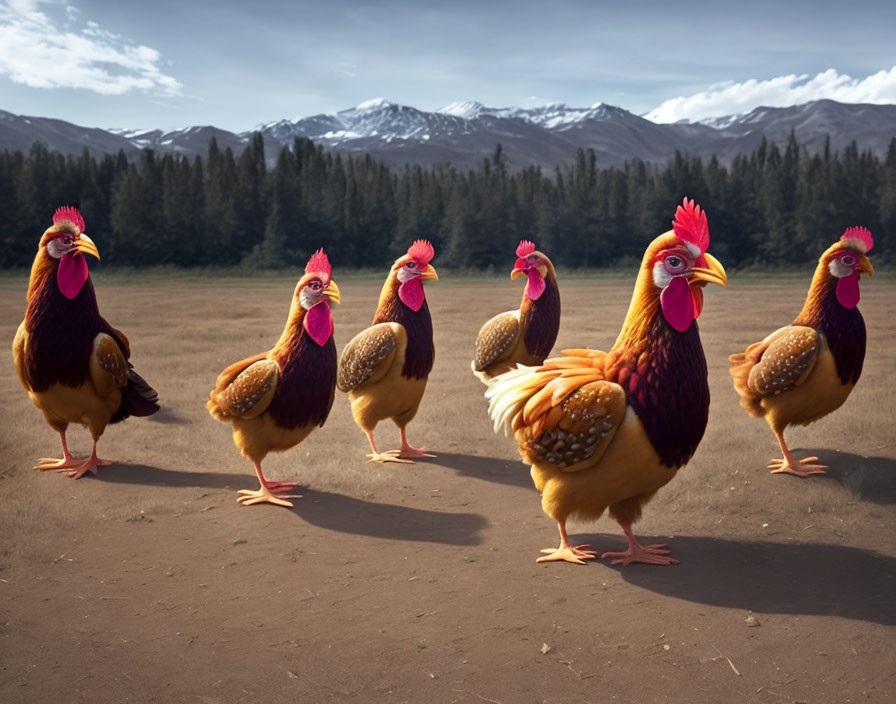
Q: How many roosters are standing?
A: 6